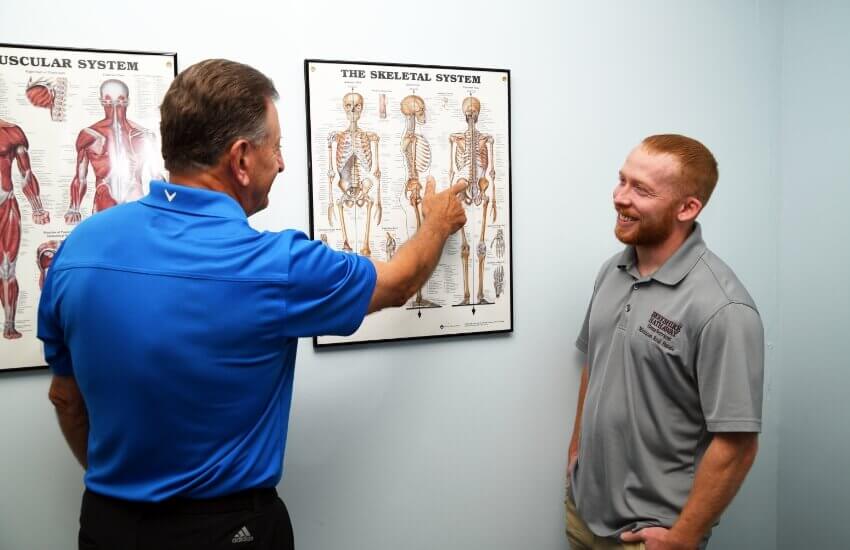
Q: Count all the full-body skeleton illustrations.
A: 3